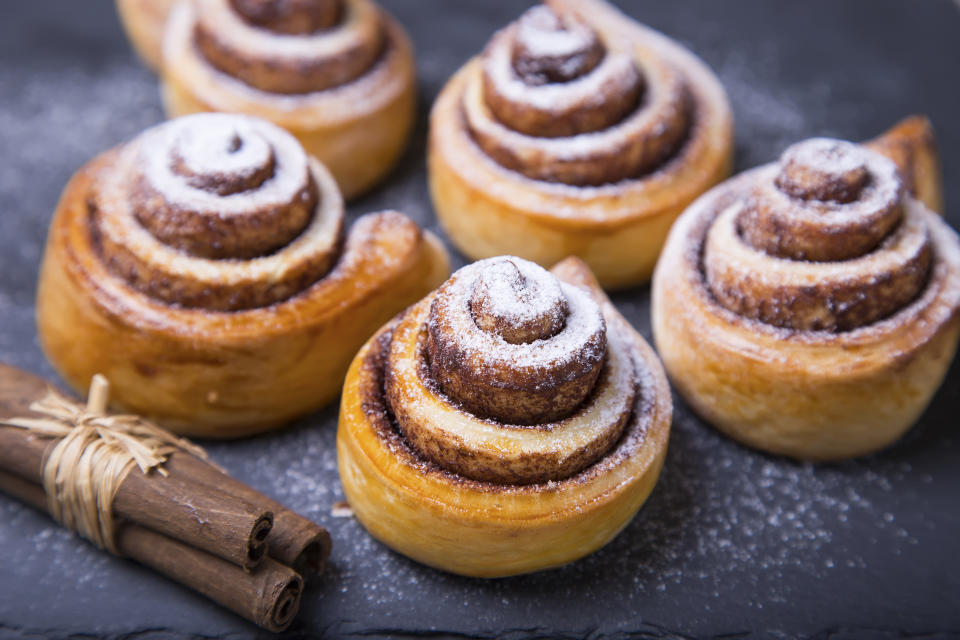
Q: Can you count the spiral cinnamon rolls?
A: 5